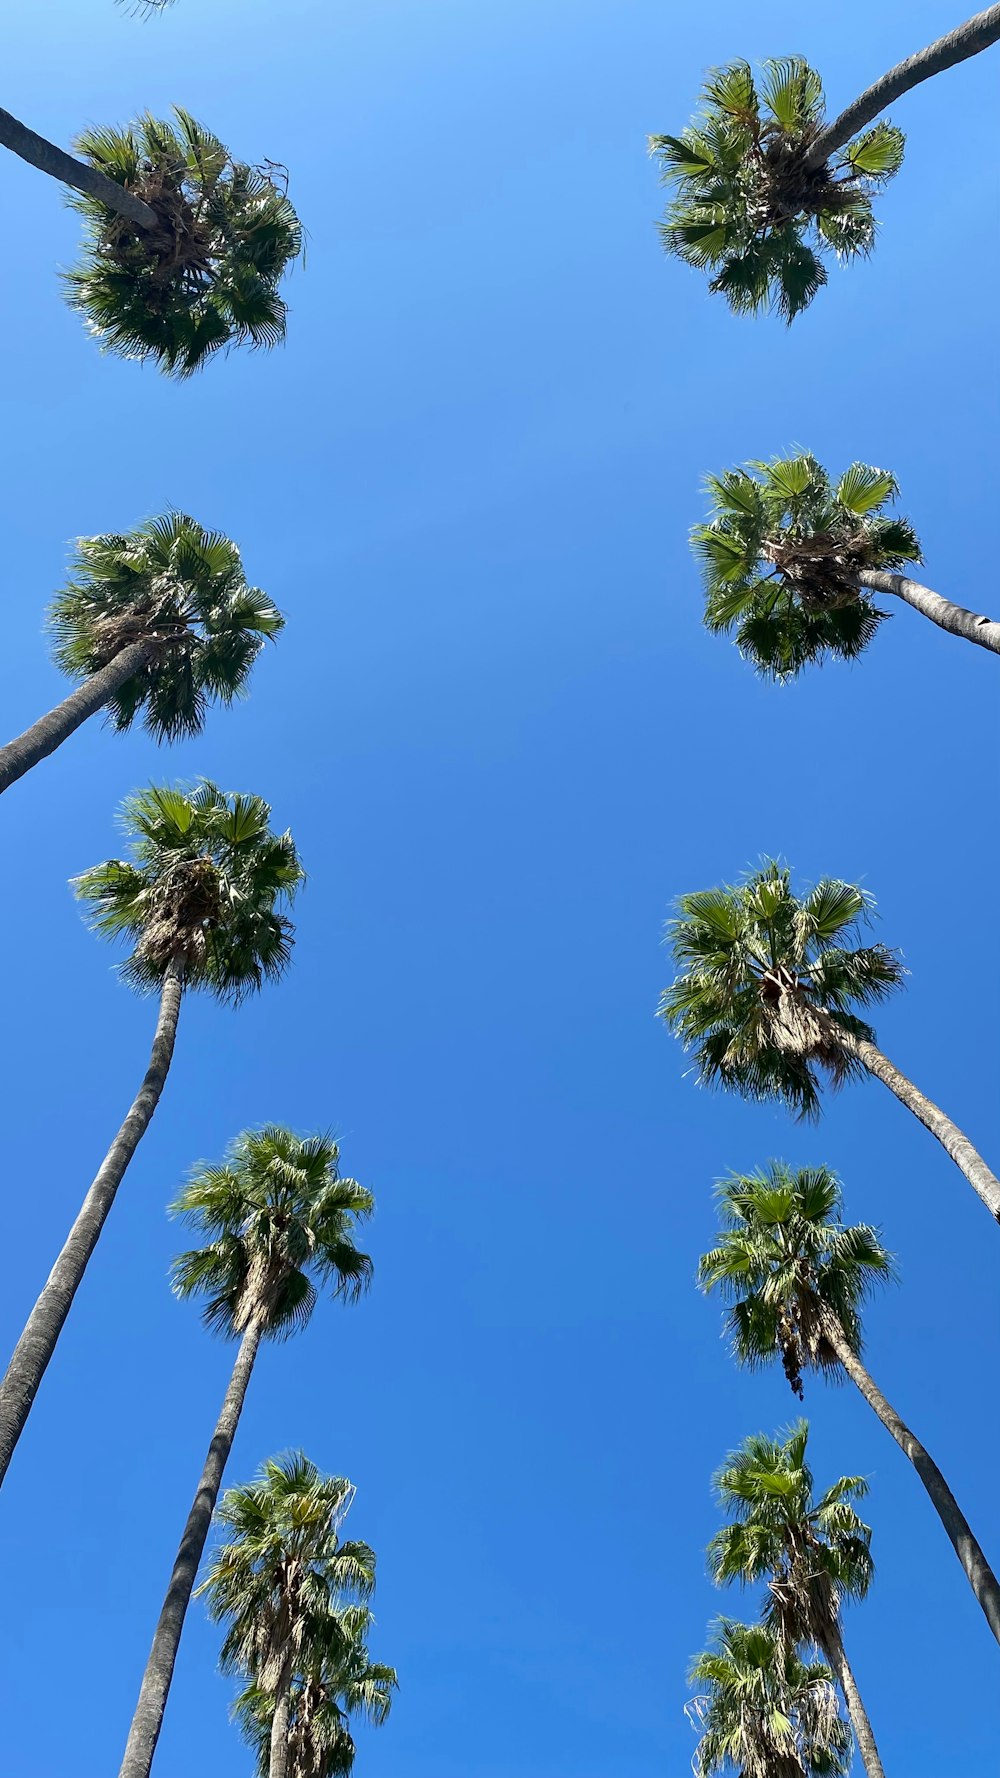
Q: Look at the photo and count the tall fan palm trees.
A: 12